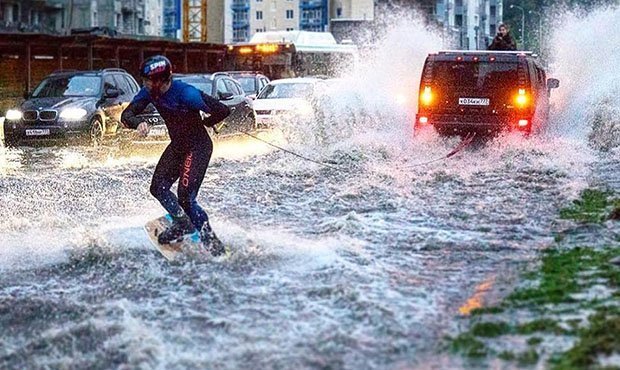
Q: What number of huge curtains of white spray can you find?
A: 2